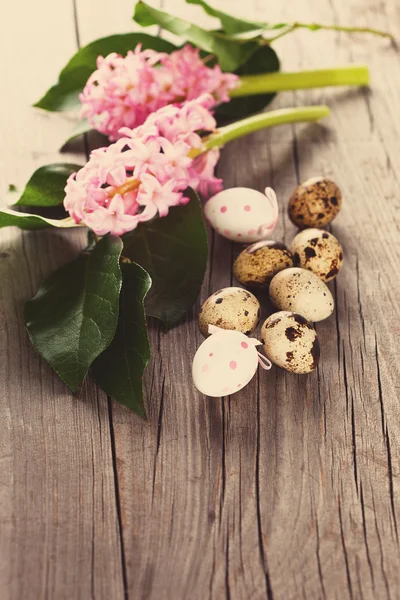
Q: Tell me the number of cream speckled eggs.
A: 6